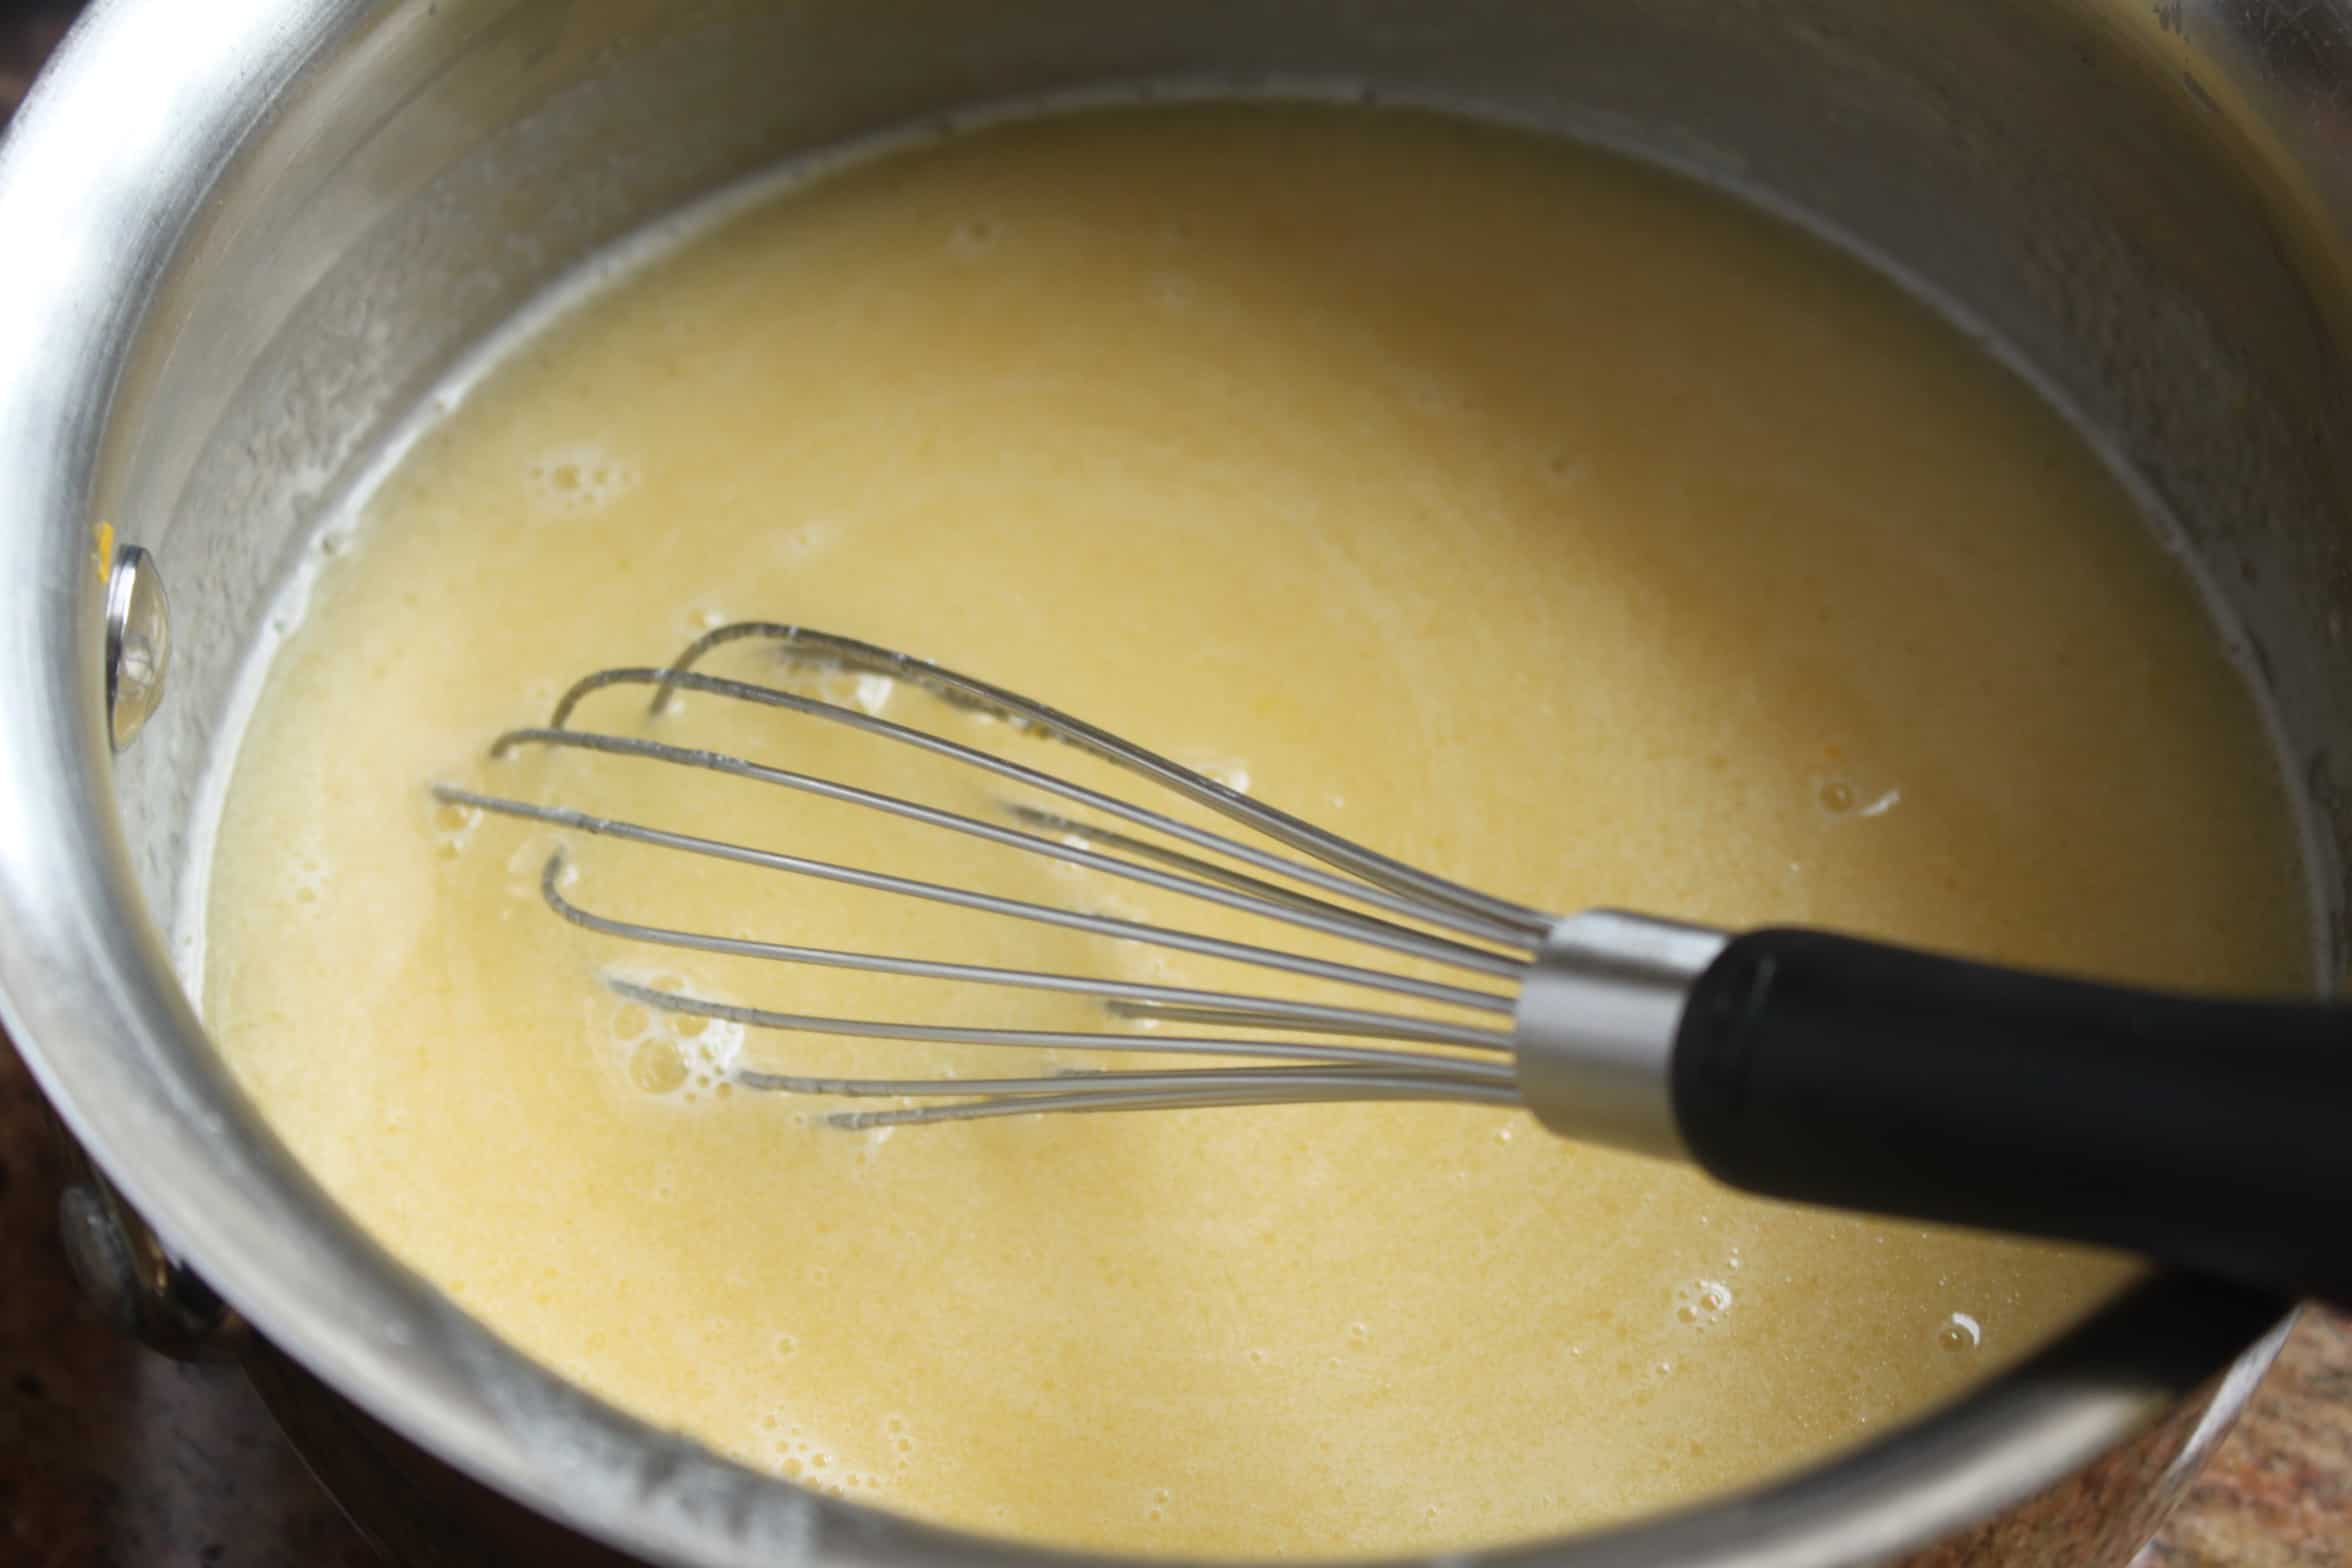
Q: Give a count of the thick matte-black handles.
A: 1